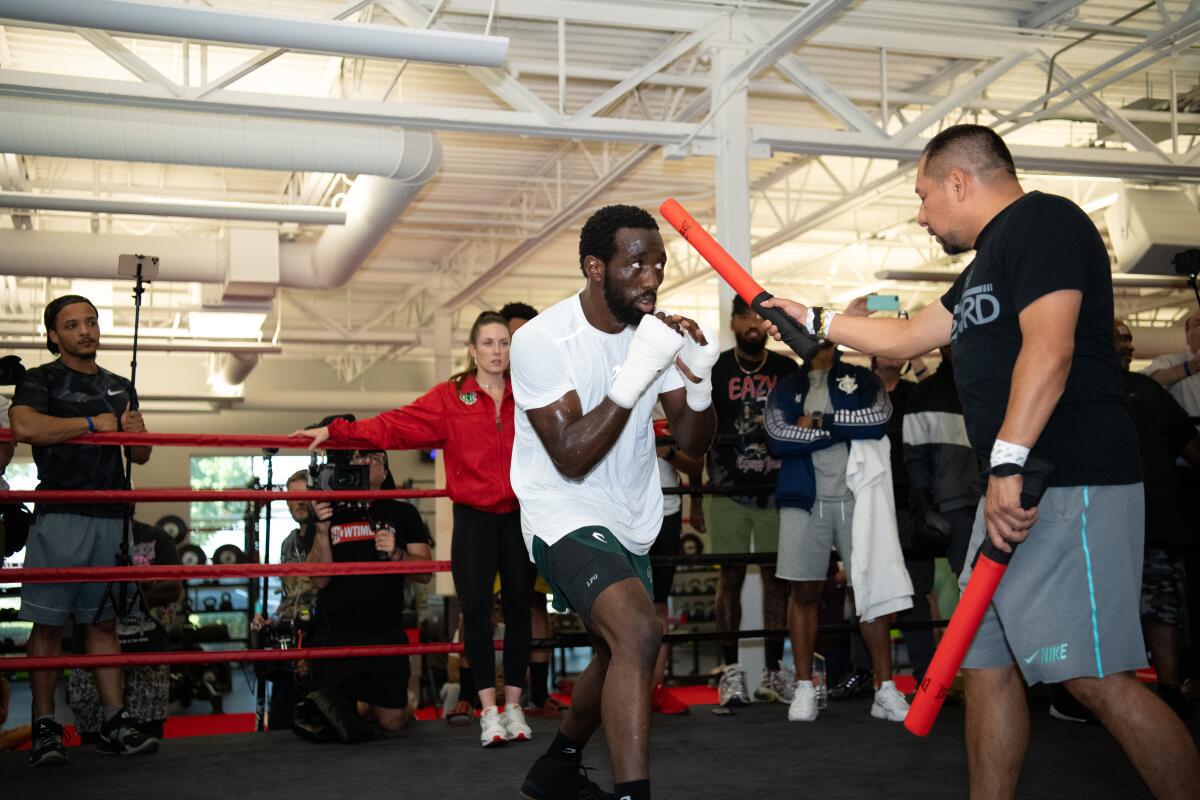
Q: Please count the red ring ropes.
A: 4